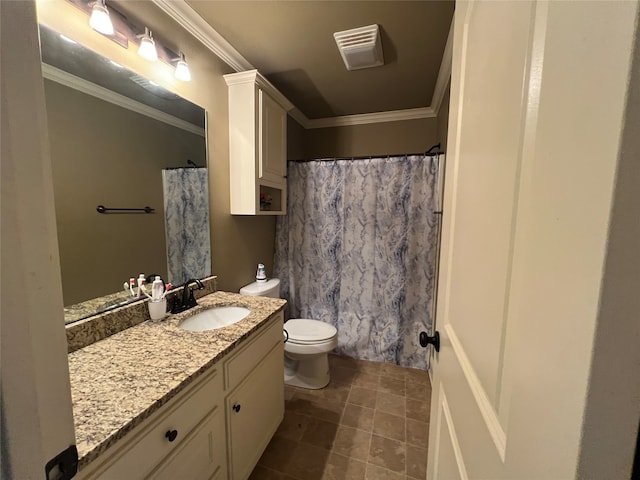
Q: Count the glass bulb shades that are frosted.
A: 3